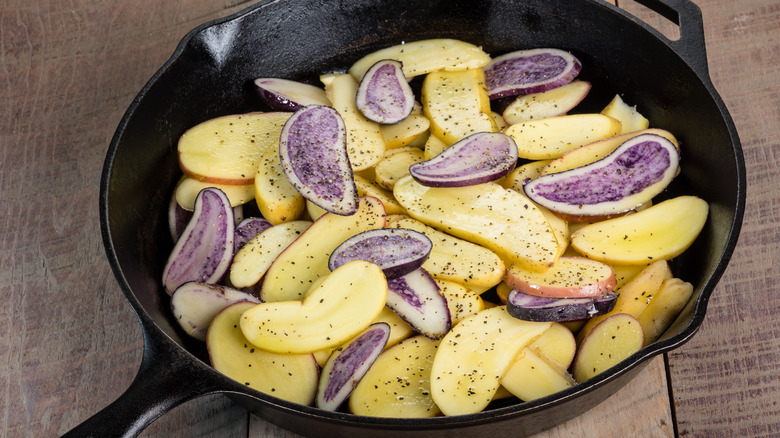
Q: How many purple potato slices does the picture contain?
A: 14